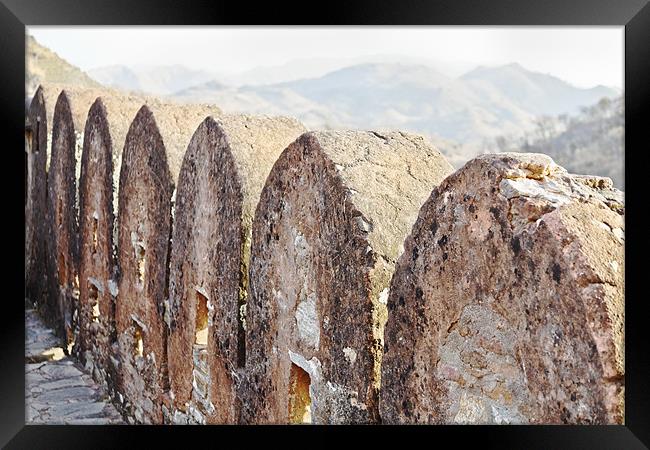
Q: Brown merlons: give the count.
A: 7